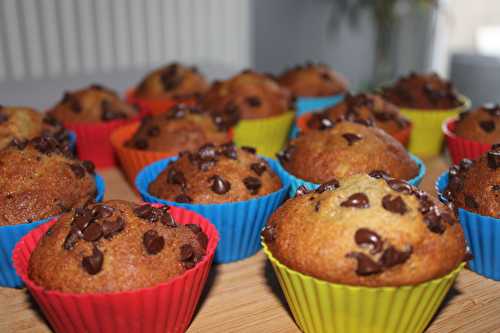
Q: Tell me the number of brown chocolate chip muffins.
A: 15